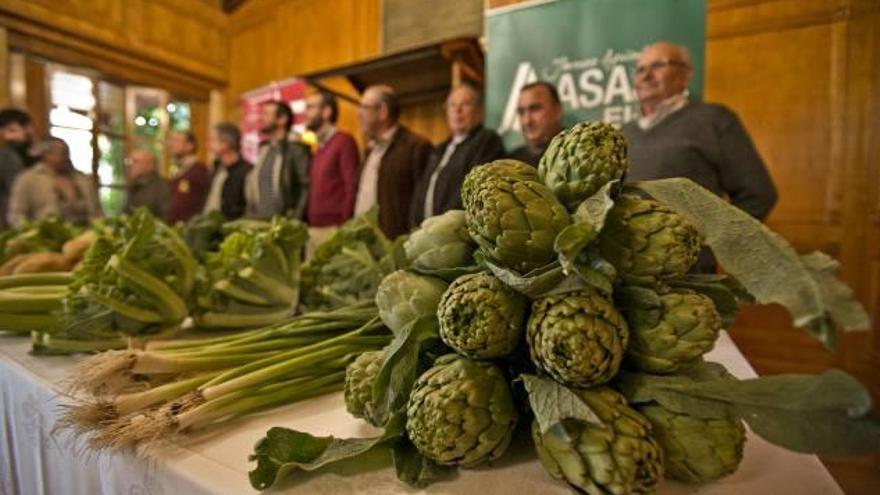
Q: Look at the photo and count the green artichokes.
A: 13